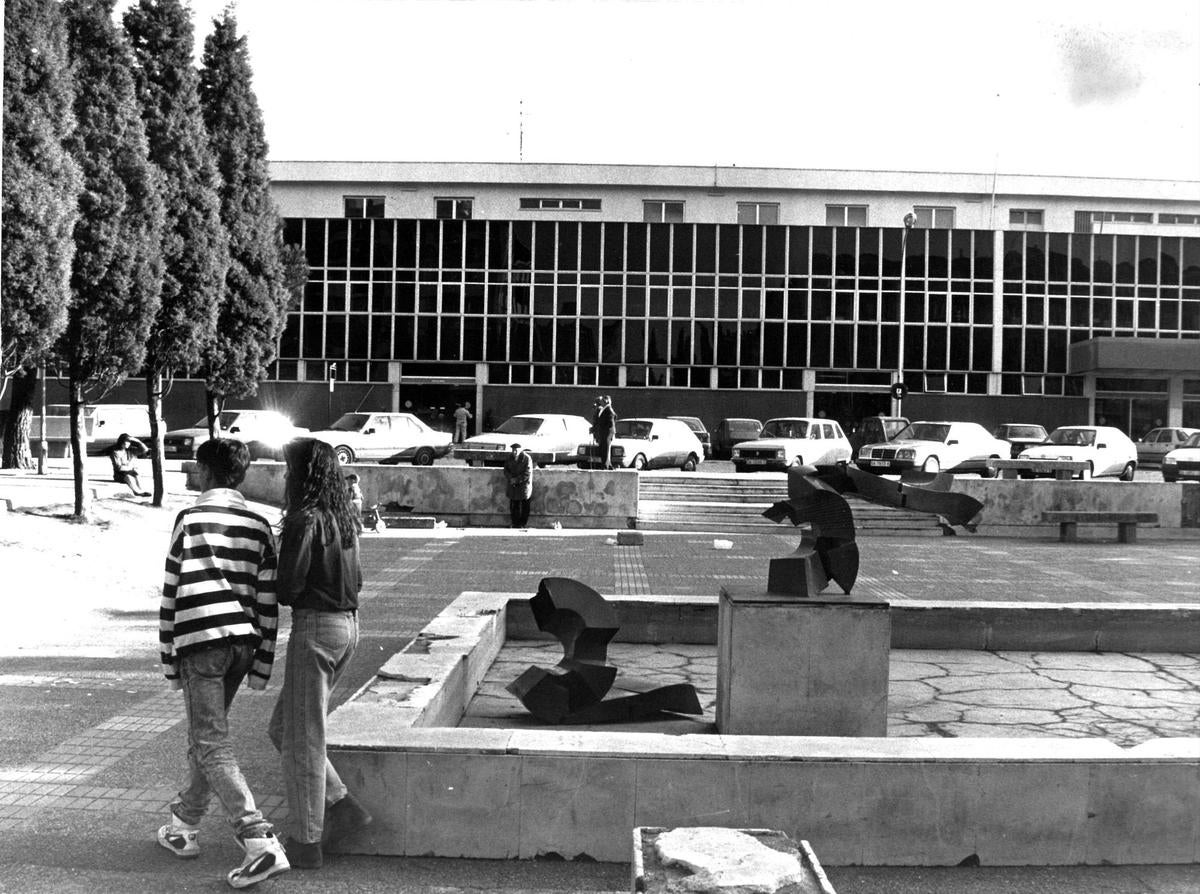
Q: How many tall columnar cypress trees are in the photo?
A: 4